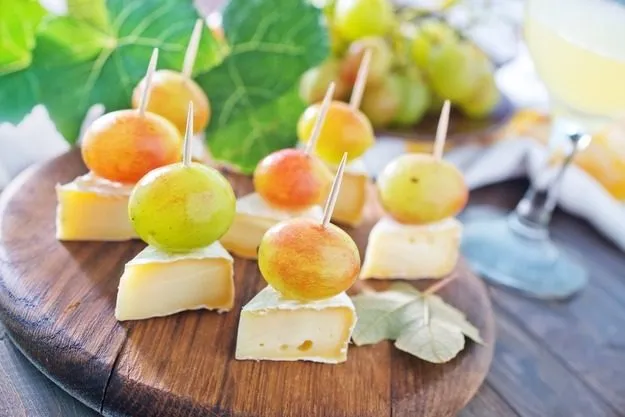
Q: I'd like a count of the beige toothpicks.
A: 7